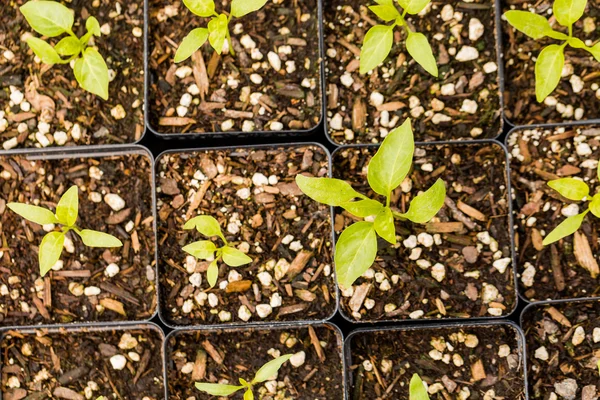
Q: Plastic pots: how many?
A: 12